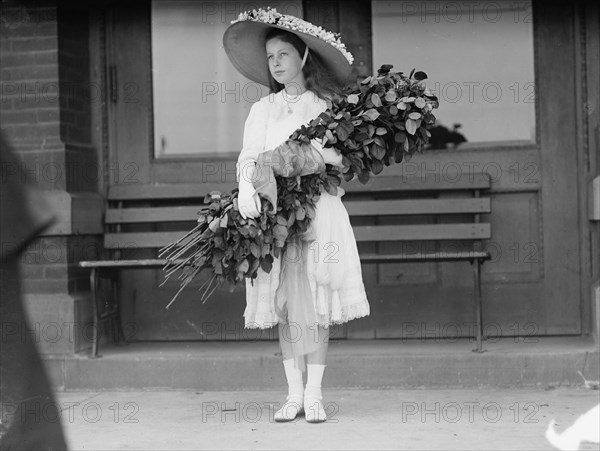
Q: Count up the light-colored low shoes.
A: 2